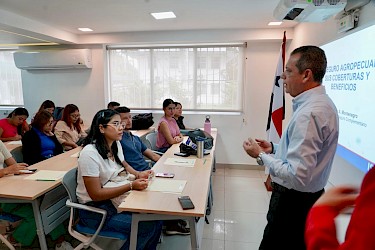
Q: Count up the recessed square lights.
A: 3